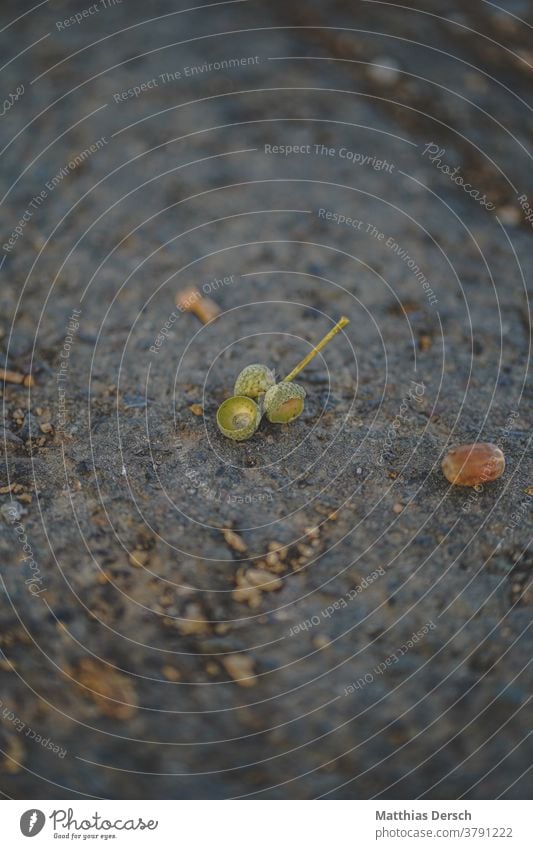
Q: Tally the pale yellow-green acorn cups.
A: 3